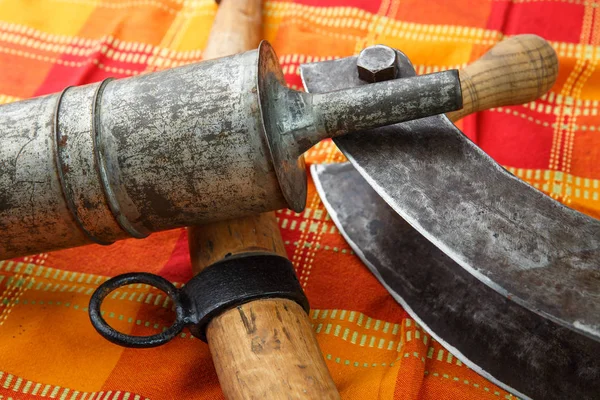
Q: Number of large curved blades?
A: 2